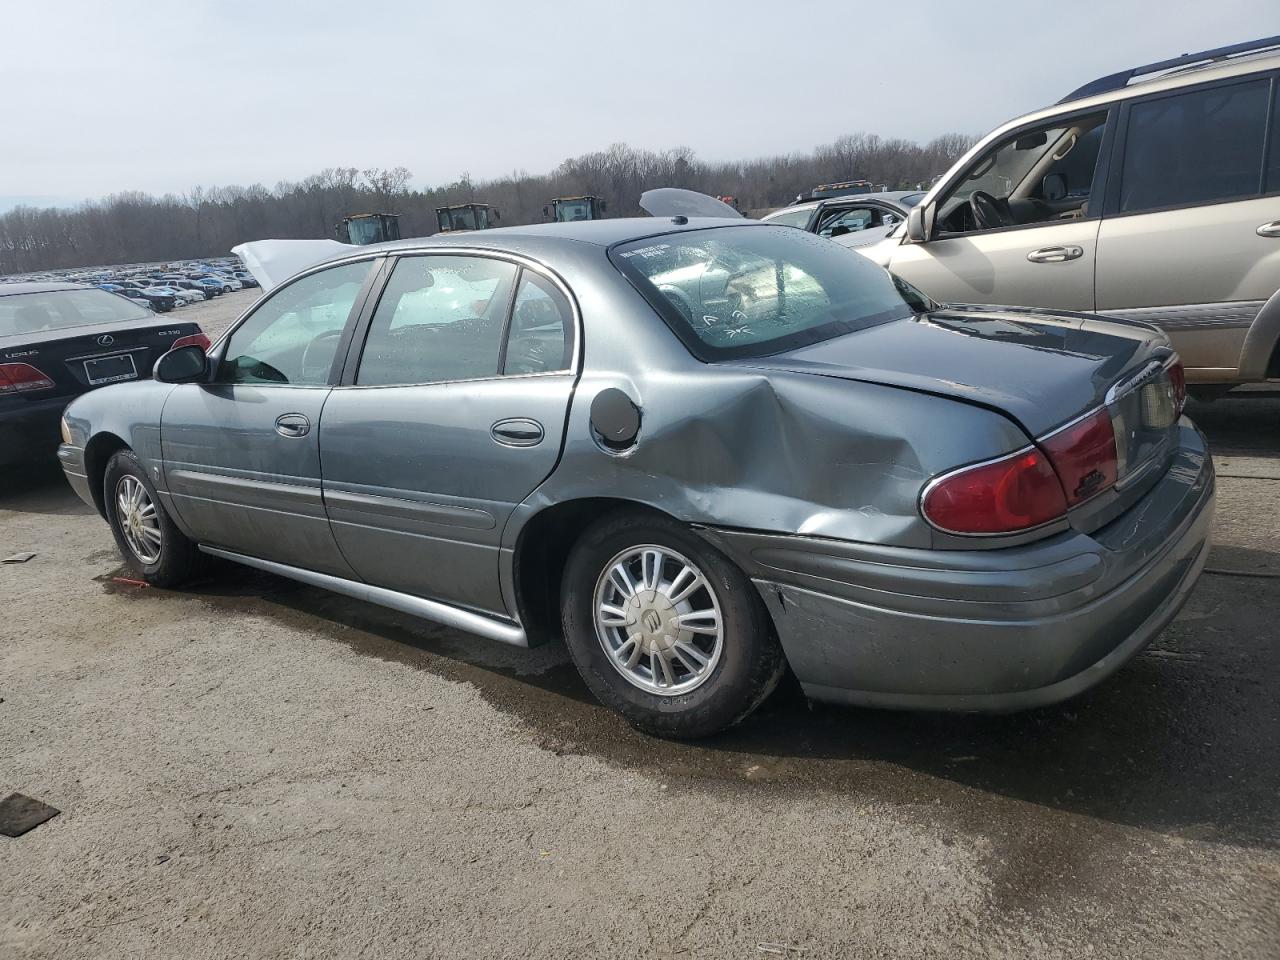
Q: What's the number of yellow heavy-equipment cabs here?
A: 3